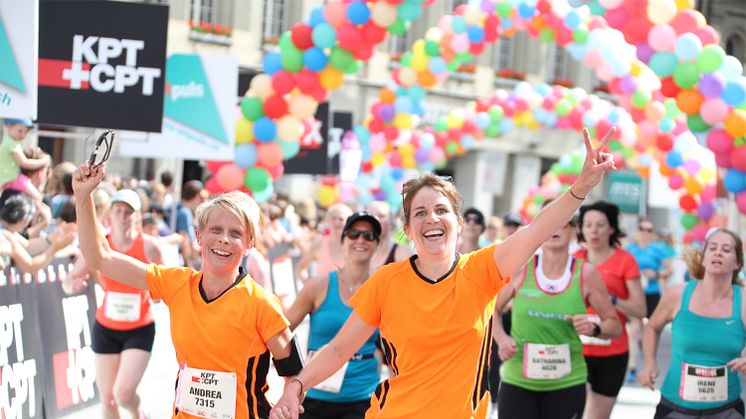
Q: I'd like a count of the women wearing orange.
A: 2